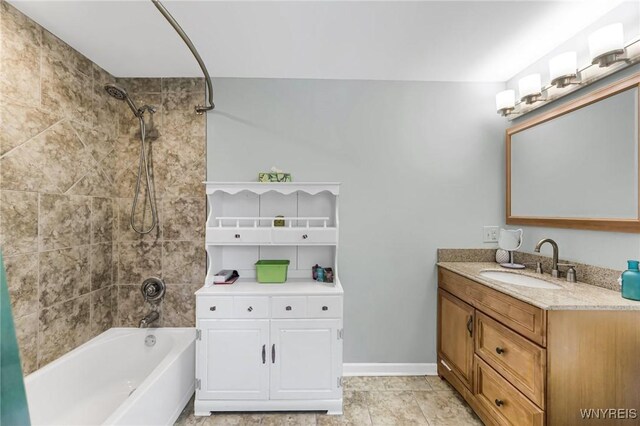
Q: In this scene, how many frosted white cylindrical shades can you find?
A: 4